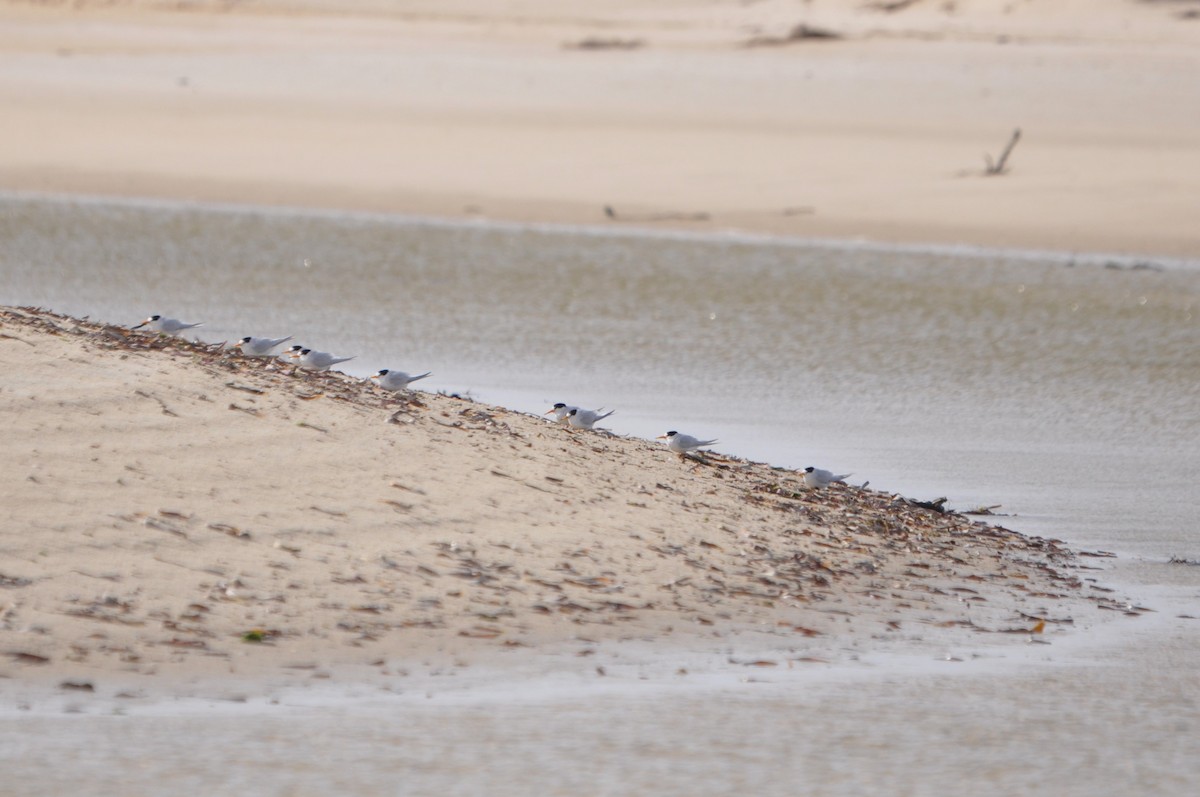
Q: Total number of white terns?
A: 9